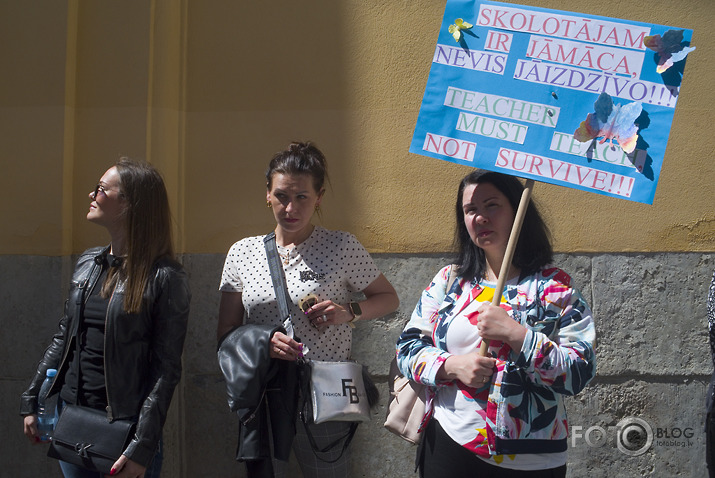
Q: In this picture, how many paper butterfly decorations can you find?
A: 3